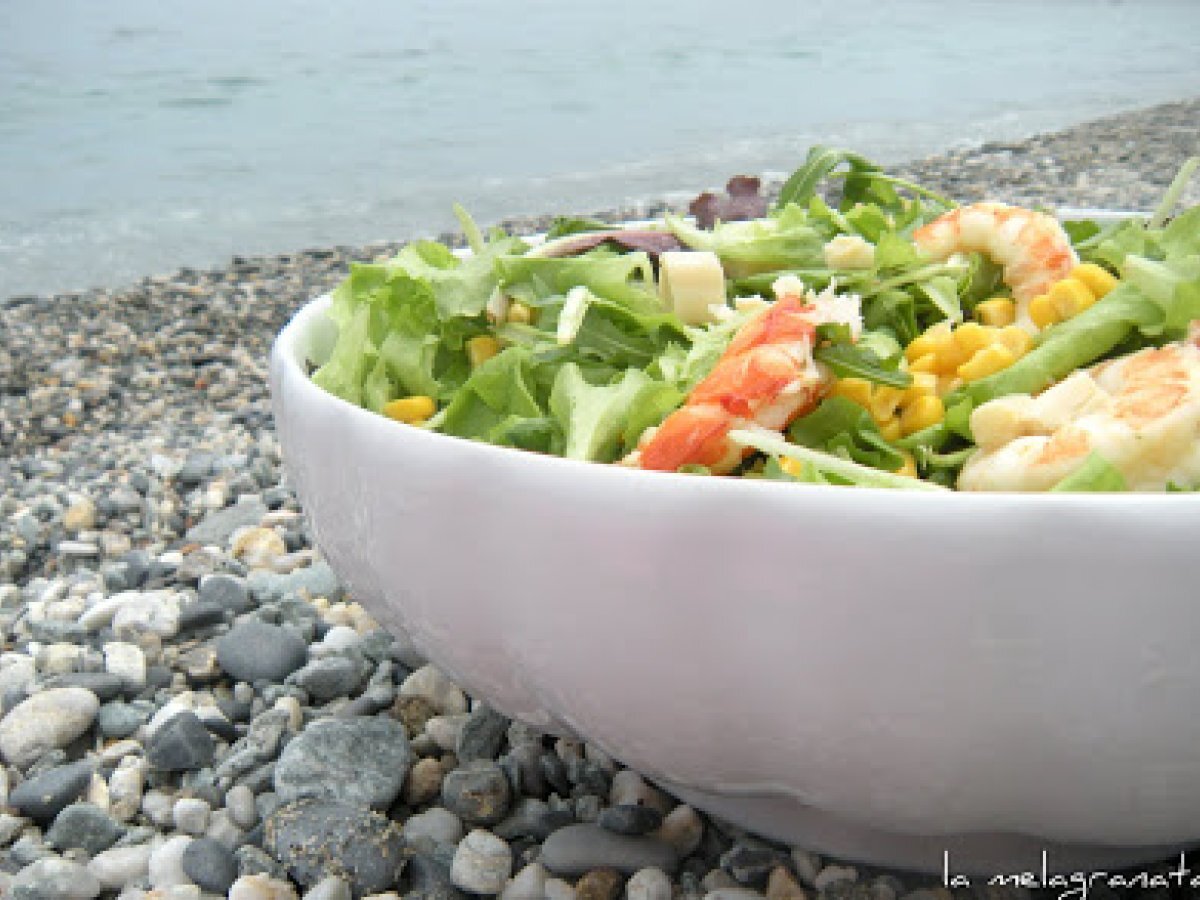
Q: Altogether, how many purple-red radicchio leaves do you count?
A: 2